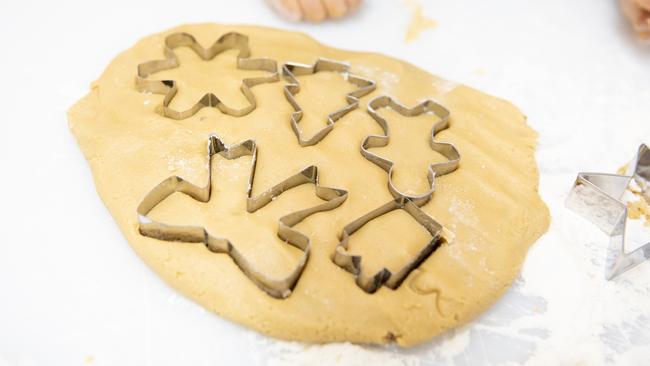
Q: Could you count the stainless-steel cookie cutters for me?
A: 6